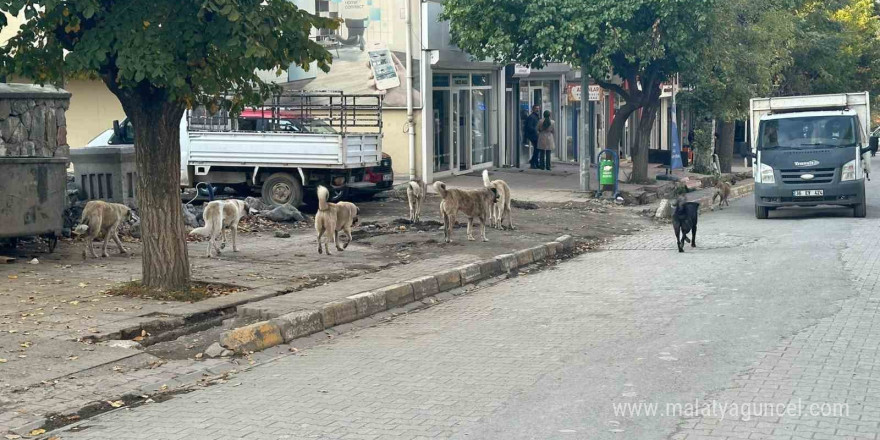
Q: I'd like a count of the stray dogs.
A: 8